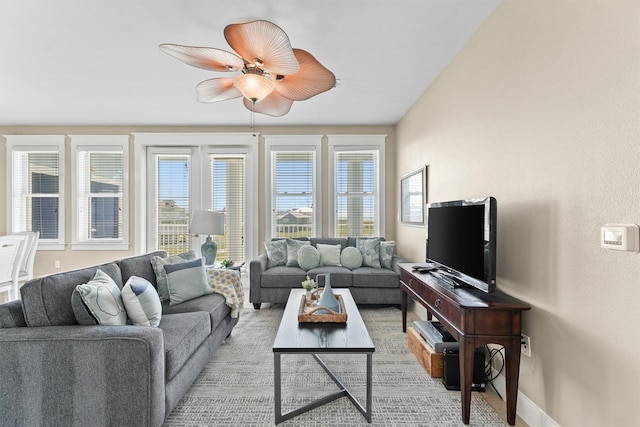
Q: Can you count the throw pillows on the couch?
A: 11